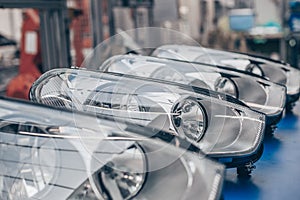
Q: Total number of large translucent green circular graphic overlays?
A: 0